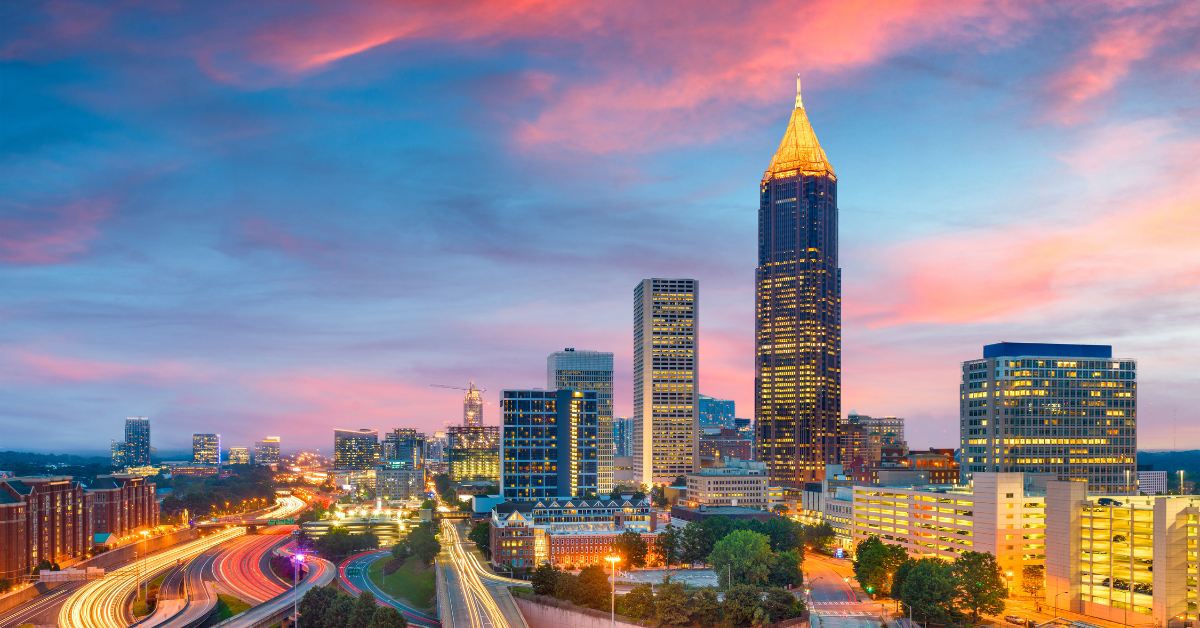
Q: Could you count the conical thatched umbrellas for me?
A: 0